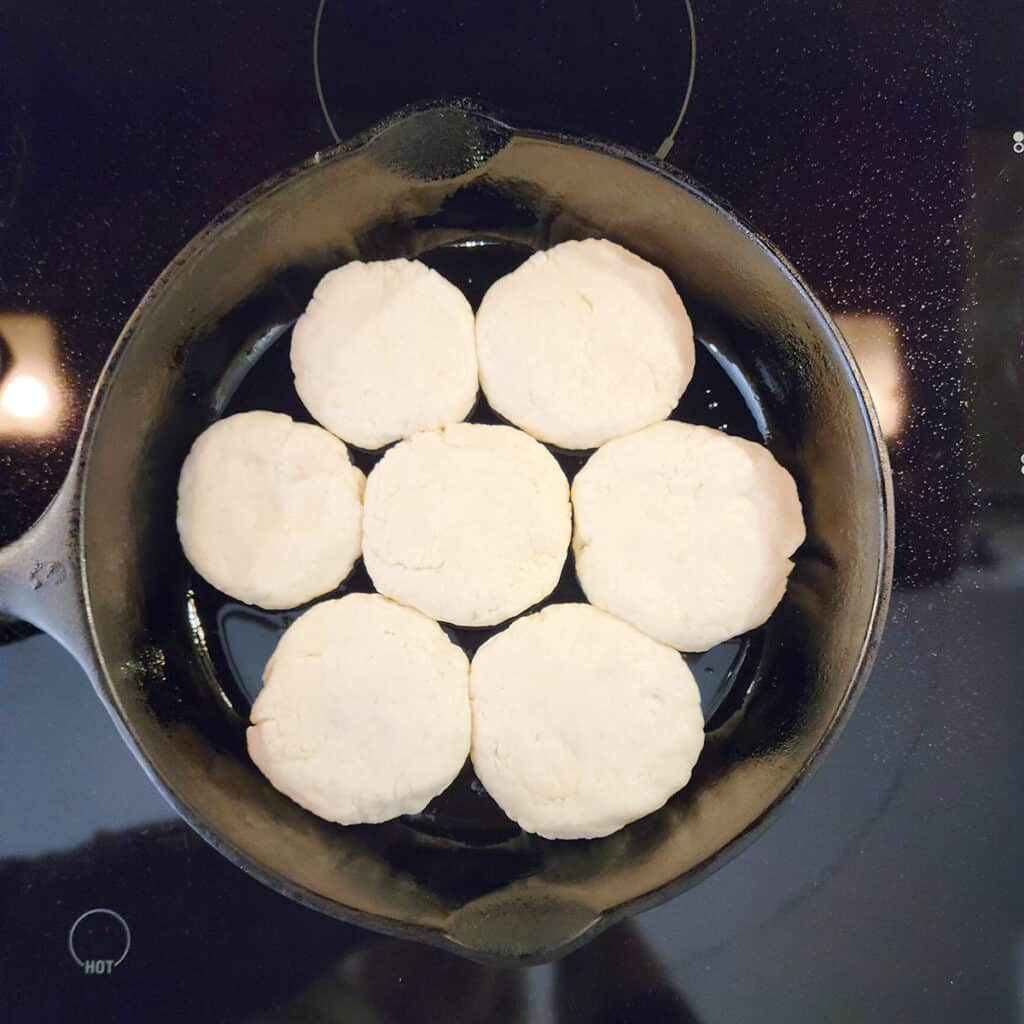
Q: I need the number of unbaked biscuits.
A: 7